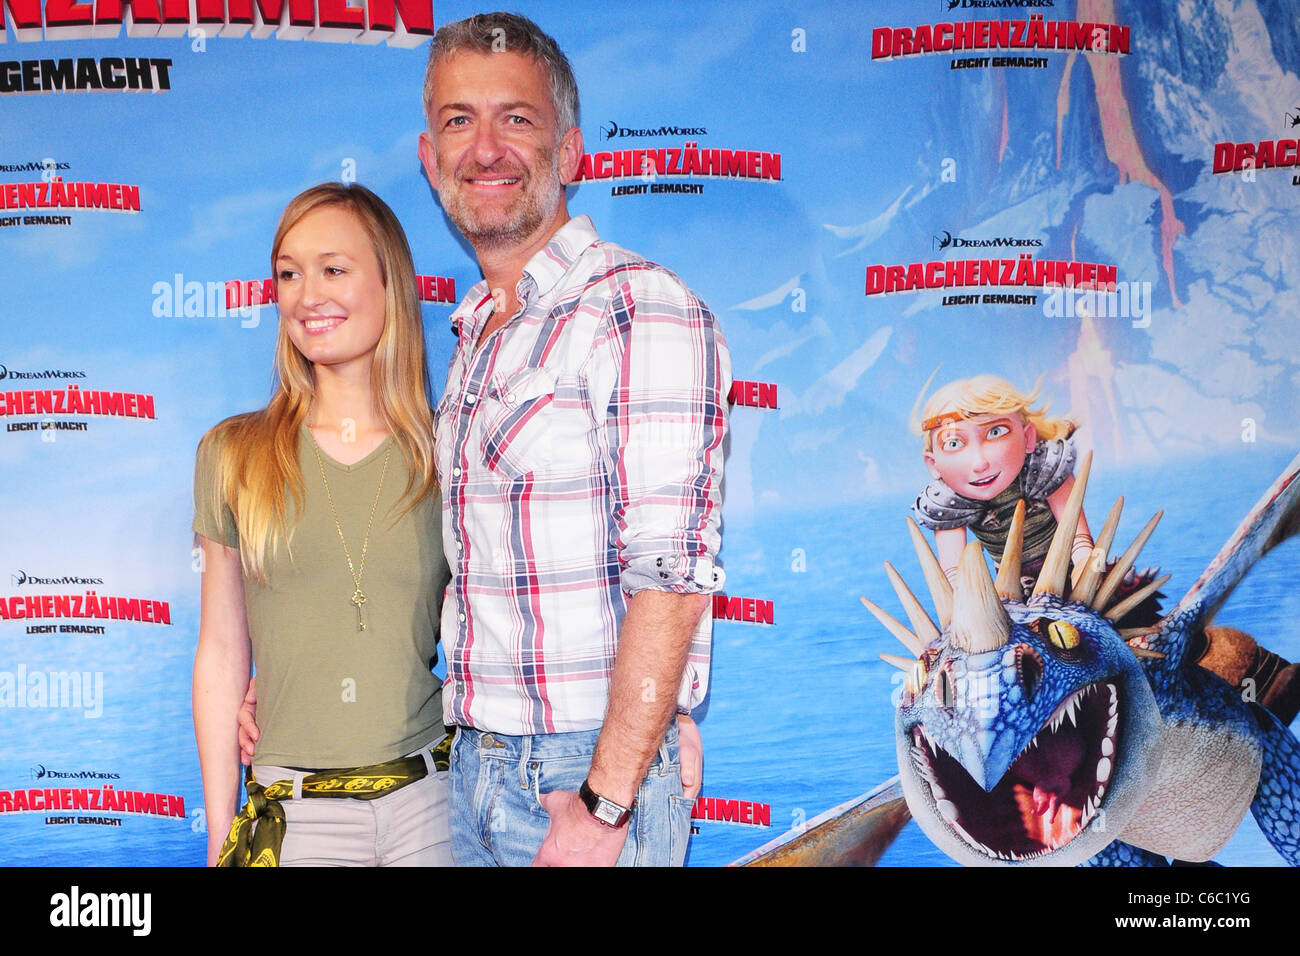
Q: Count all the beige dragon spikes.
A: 12